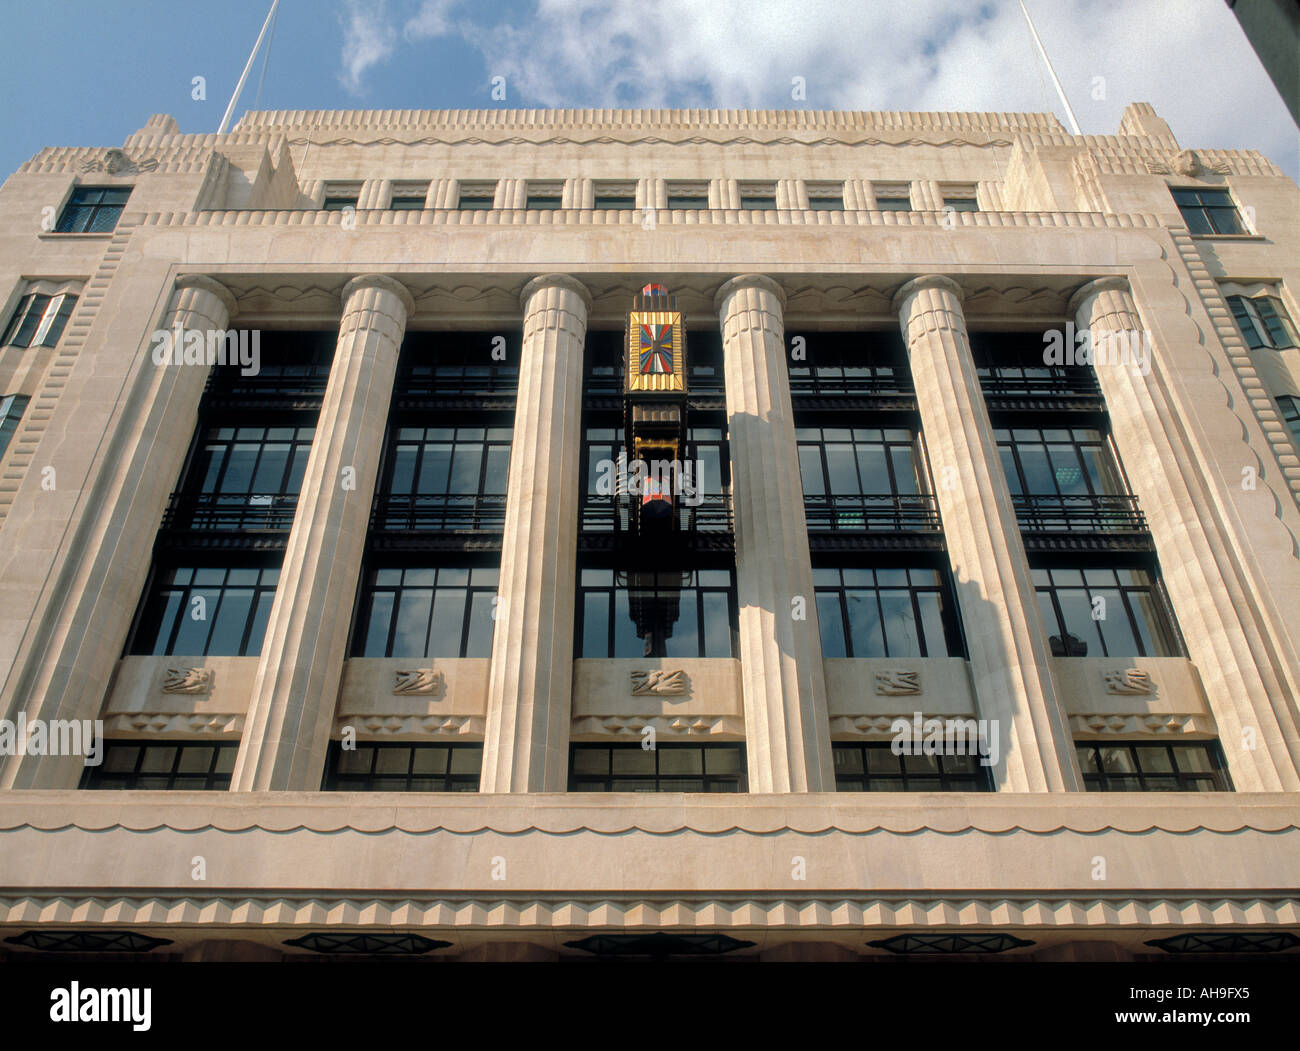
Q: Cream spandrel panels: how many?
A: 5